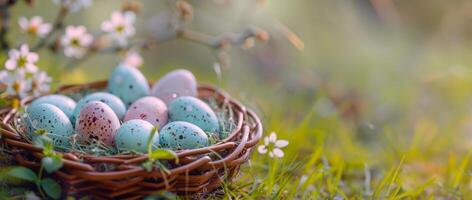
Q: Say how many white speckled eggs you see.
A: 0